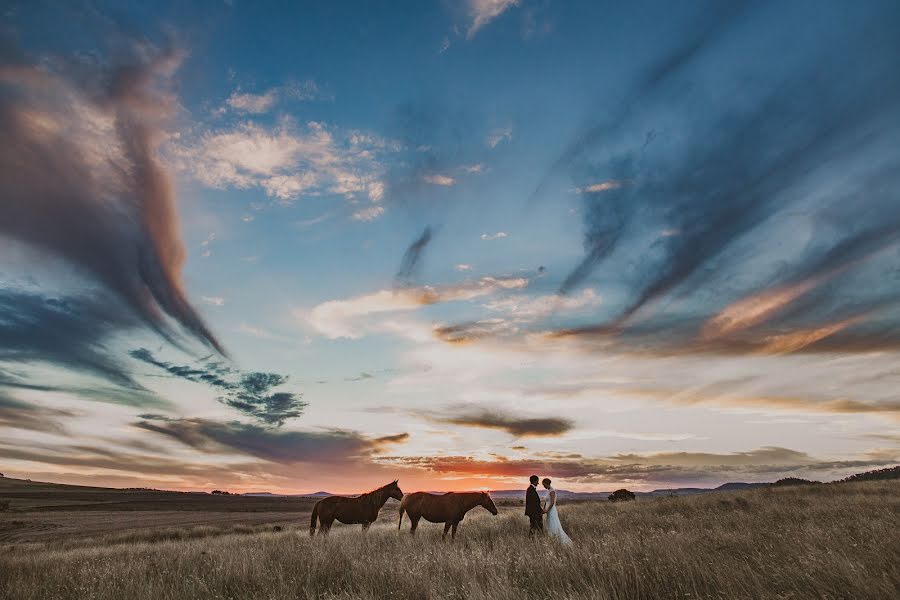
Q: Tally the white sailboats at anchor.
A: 0